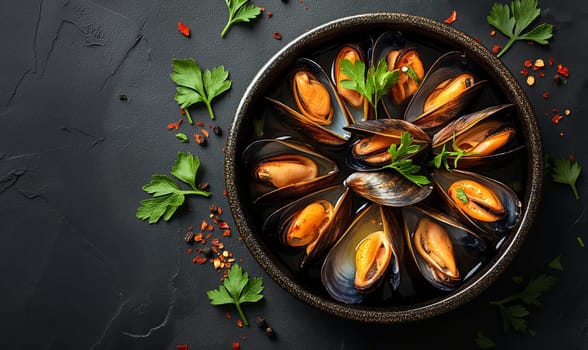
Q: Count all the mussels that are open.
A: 11